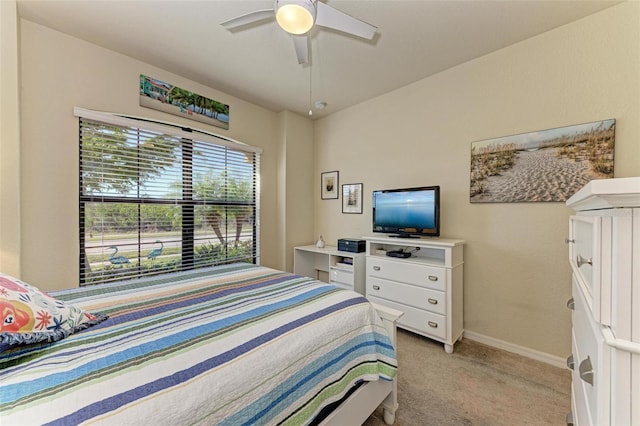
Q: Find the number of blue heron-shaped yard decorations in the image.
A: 2